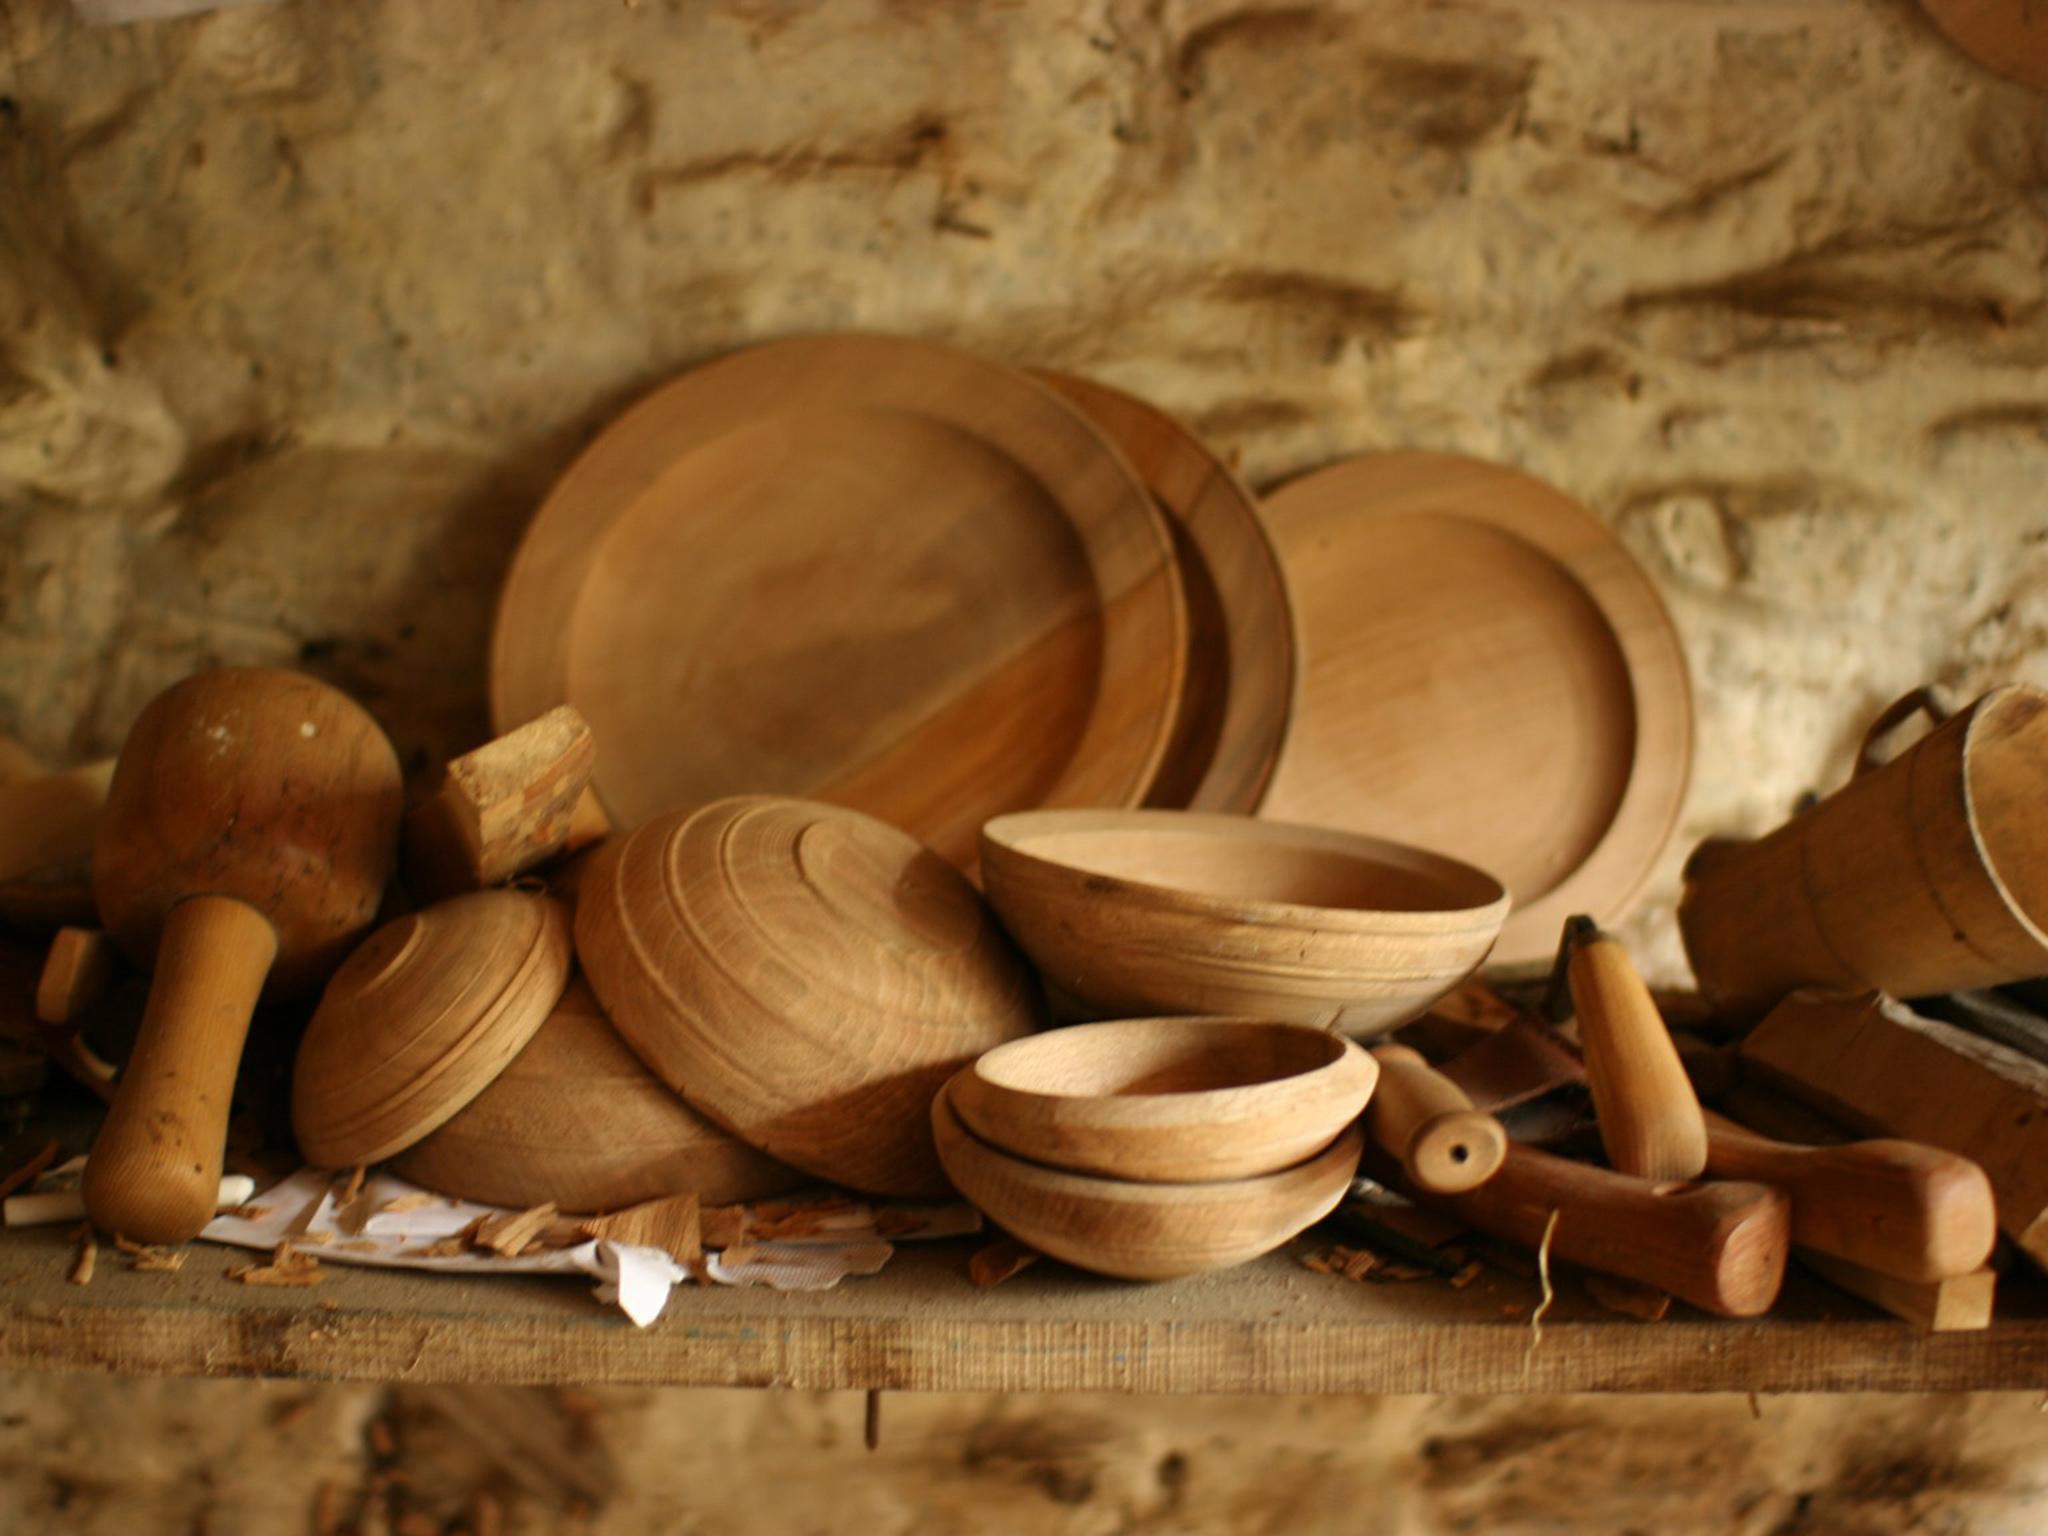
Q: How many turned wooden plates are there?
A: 3